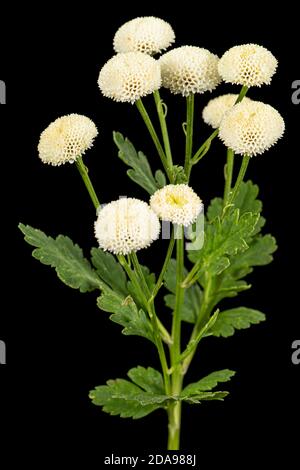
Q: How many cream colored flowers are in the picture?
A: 9